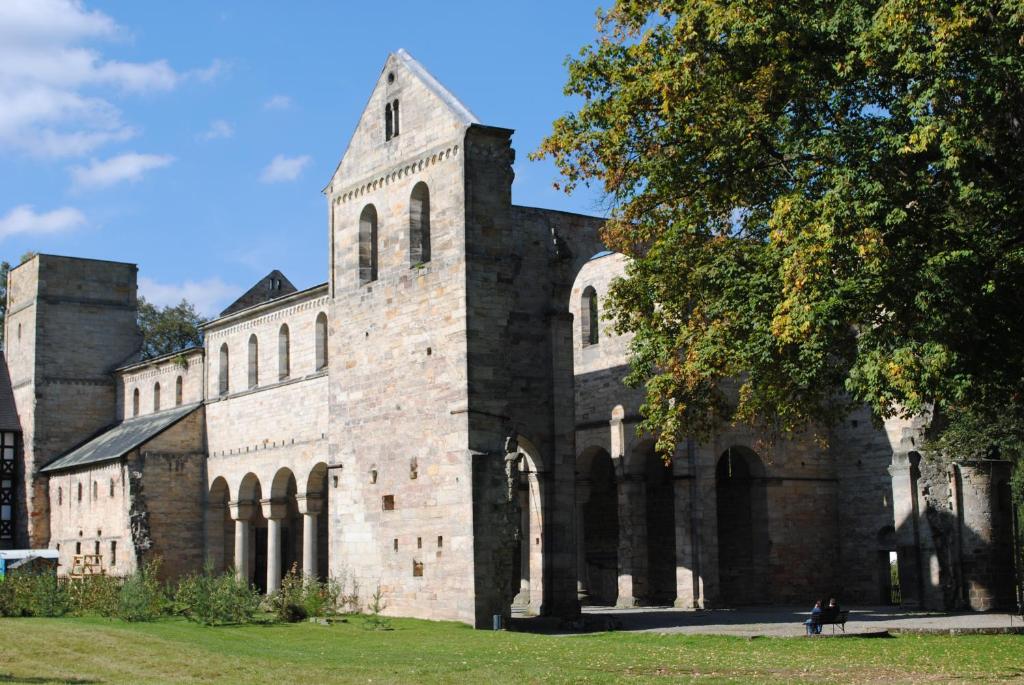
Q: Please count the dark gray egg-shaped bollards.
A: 0